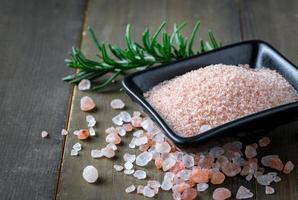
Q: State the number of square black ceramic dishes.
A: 1